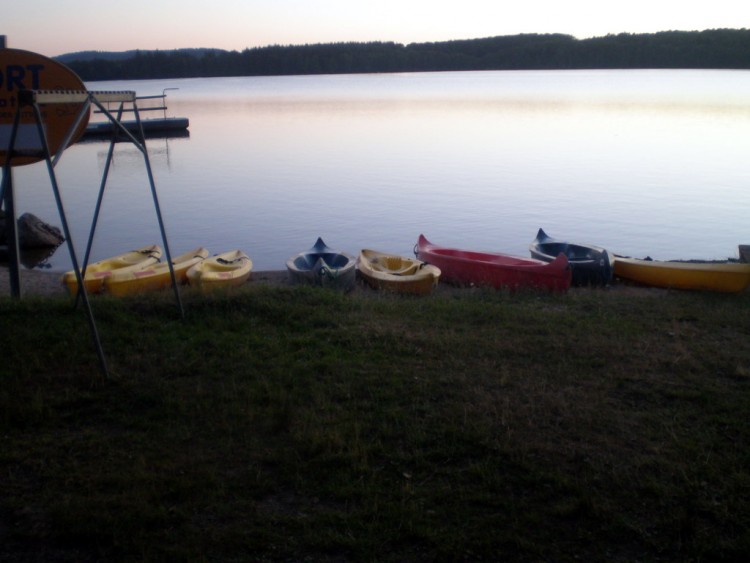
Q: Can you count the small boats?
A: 8